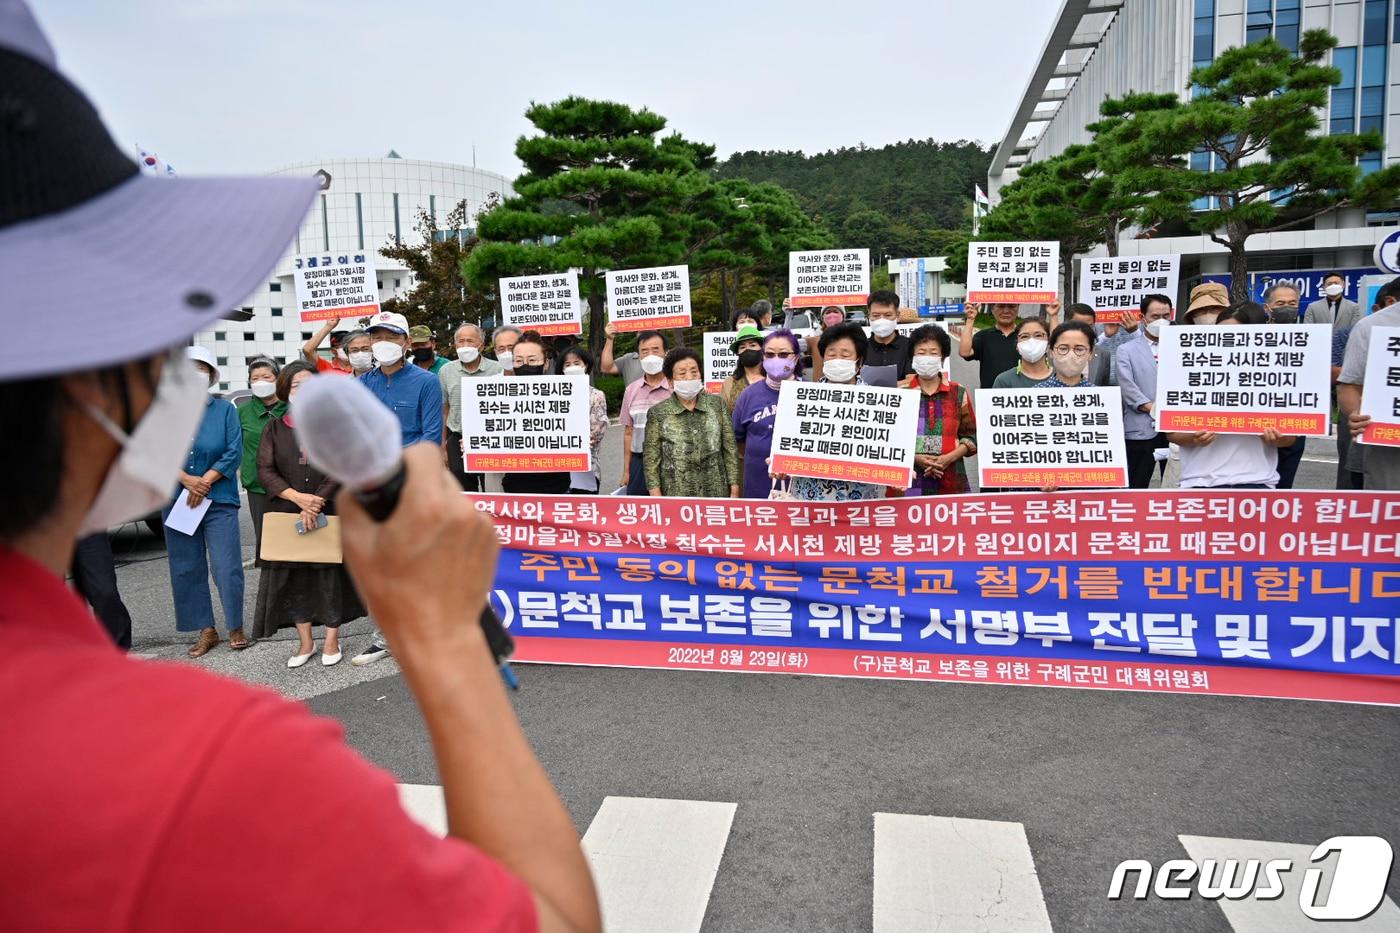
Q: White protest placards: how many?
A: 13